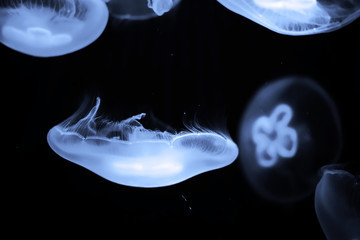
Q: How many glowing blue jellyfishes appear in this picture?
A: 6